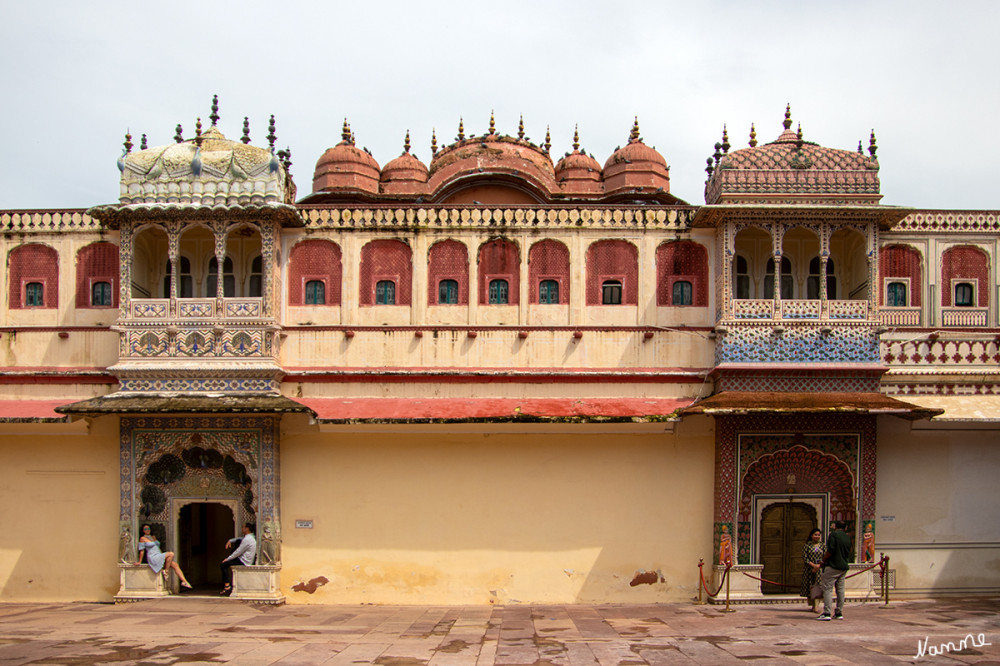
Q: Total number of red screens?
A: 11